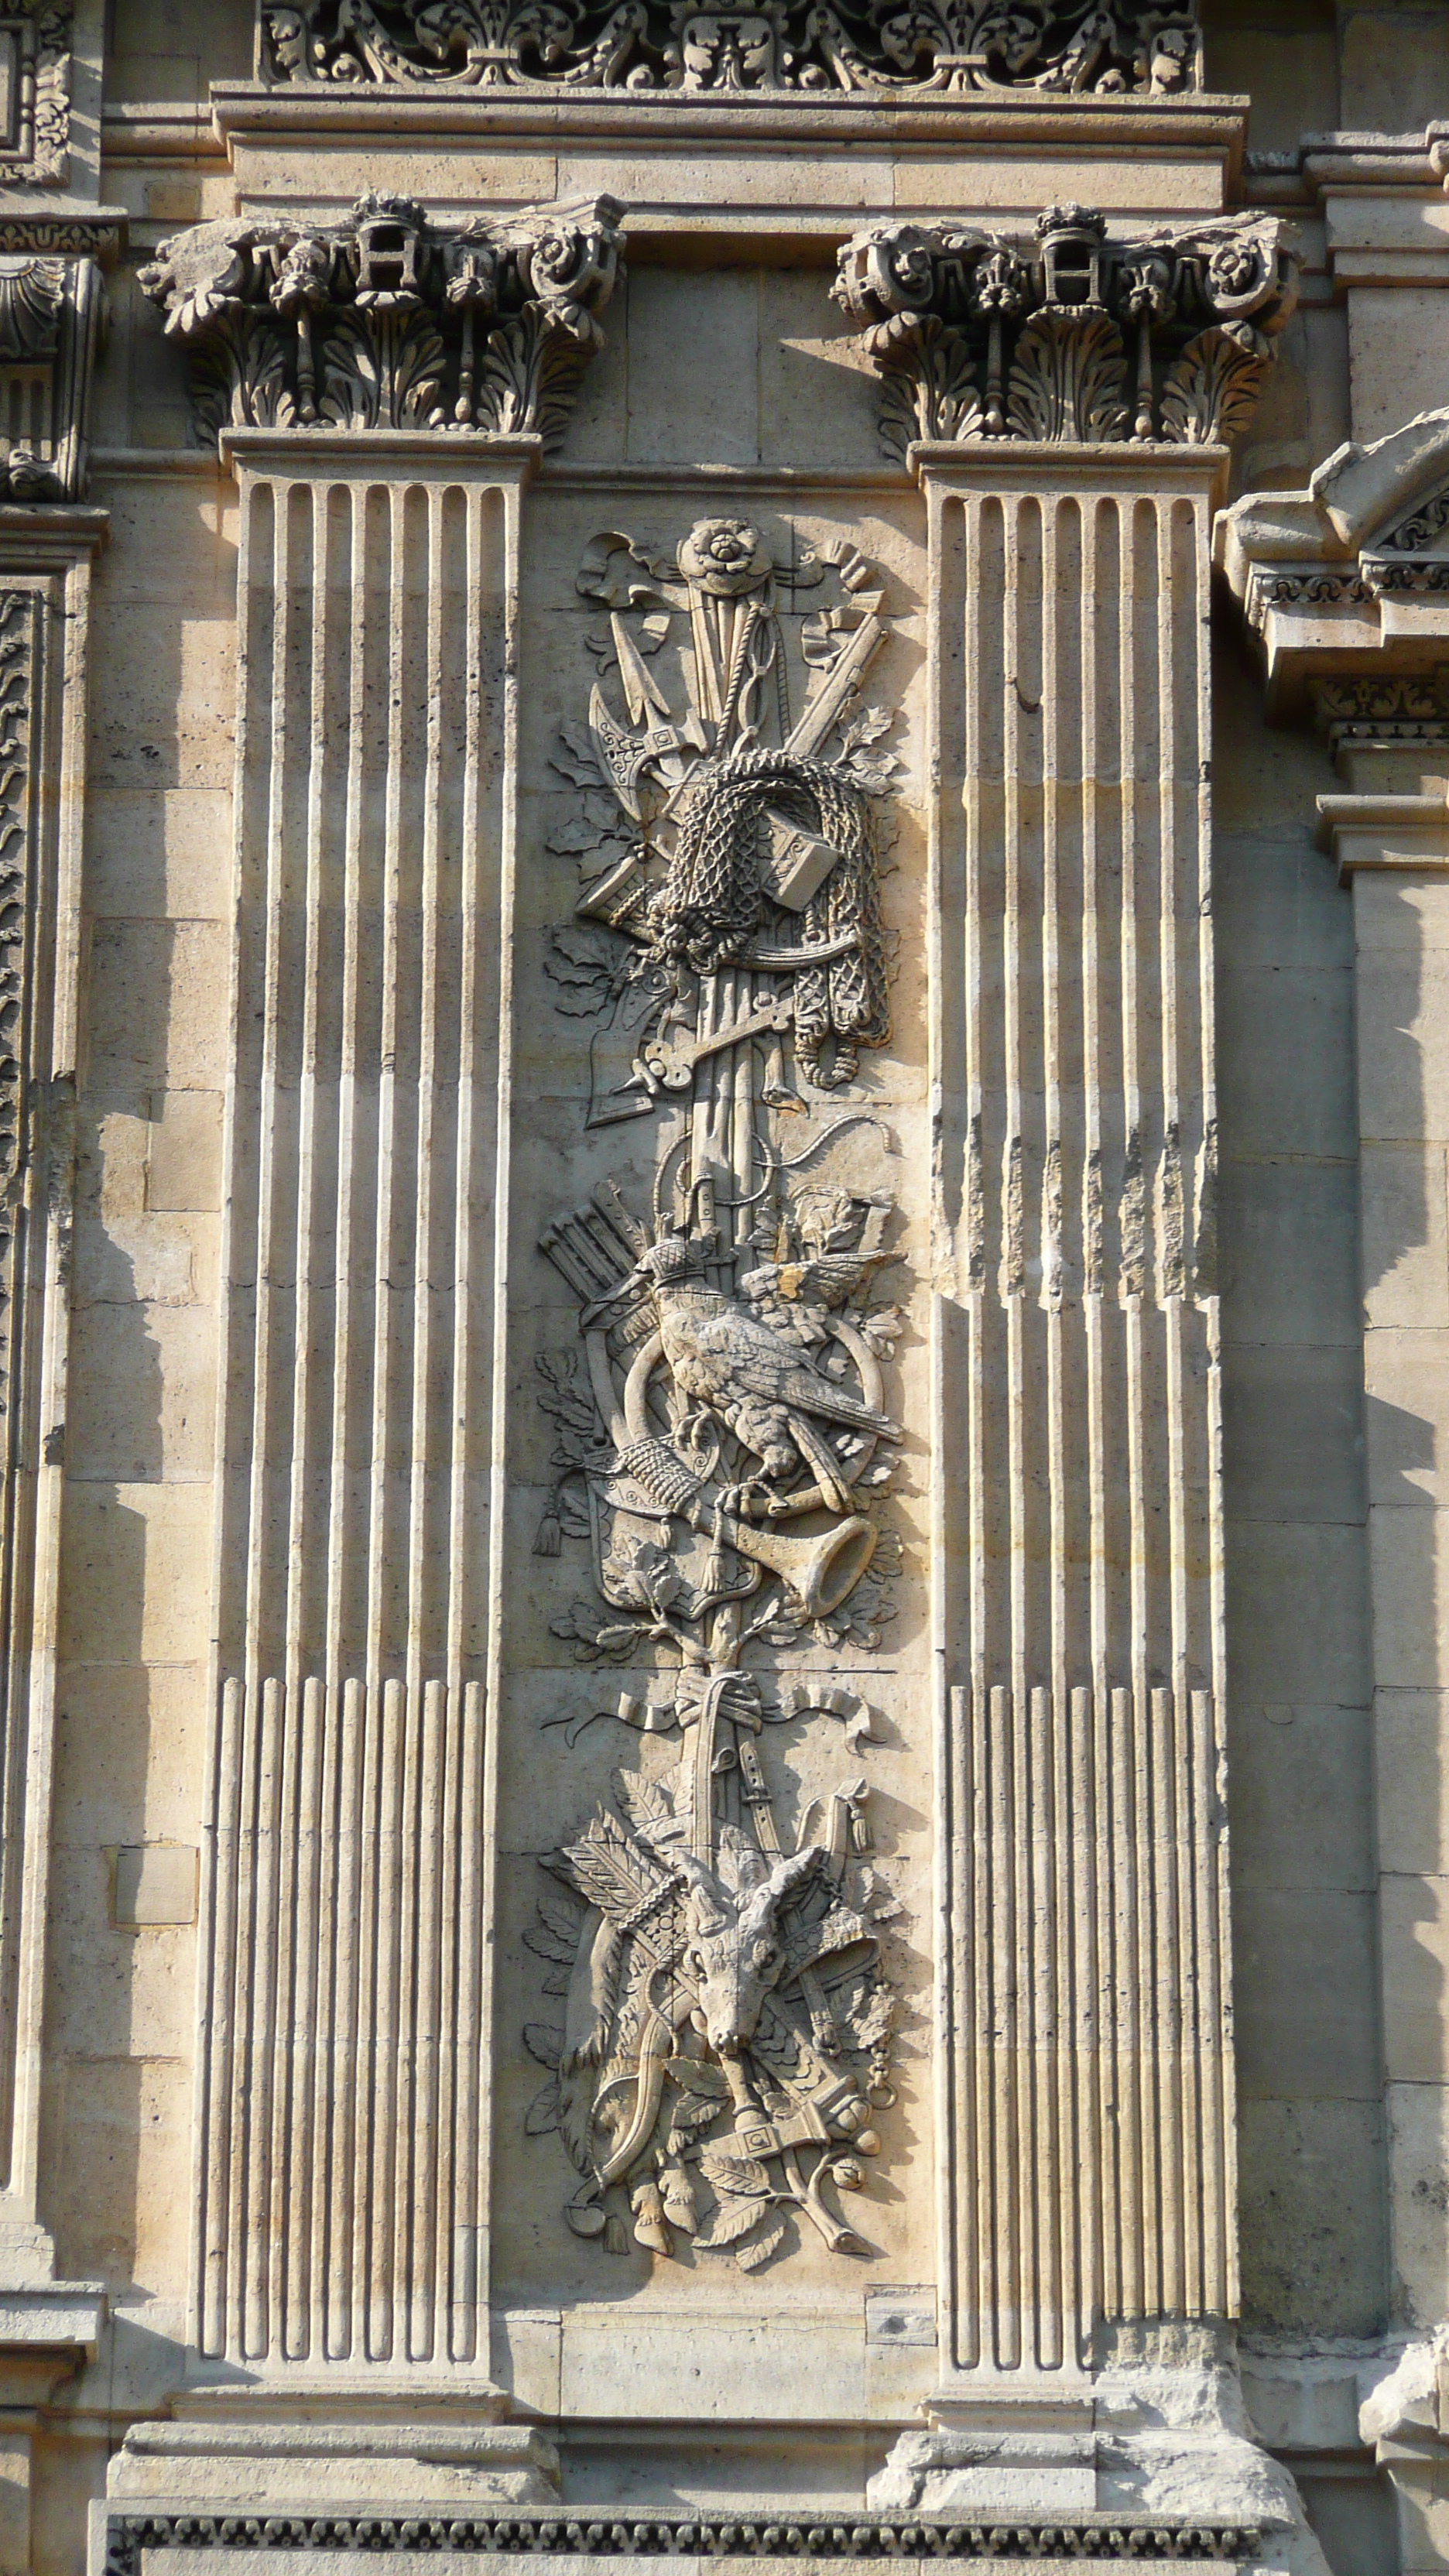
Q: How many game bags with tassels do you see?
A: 1